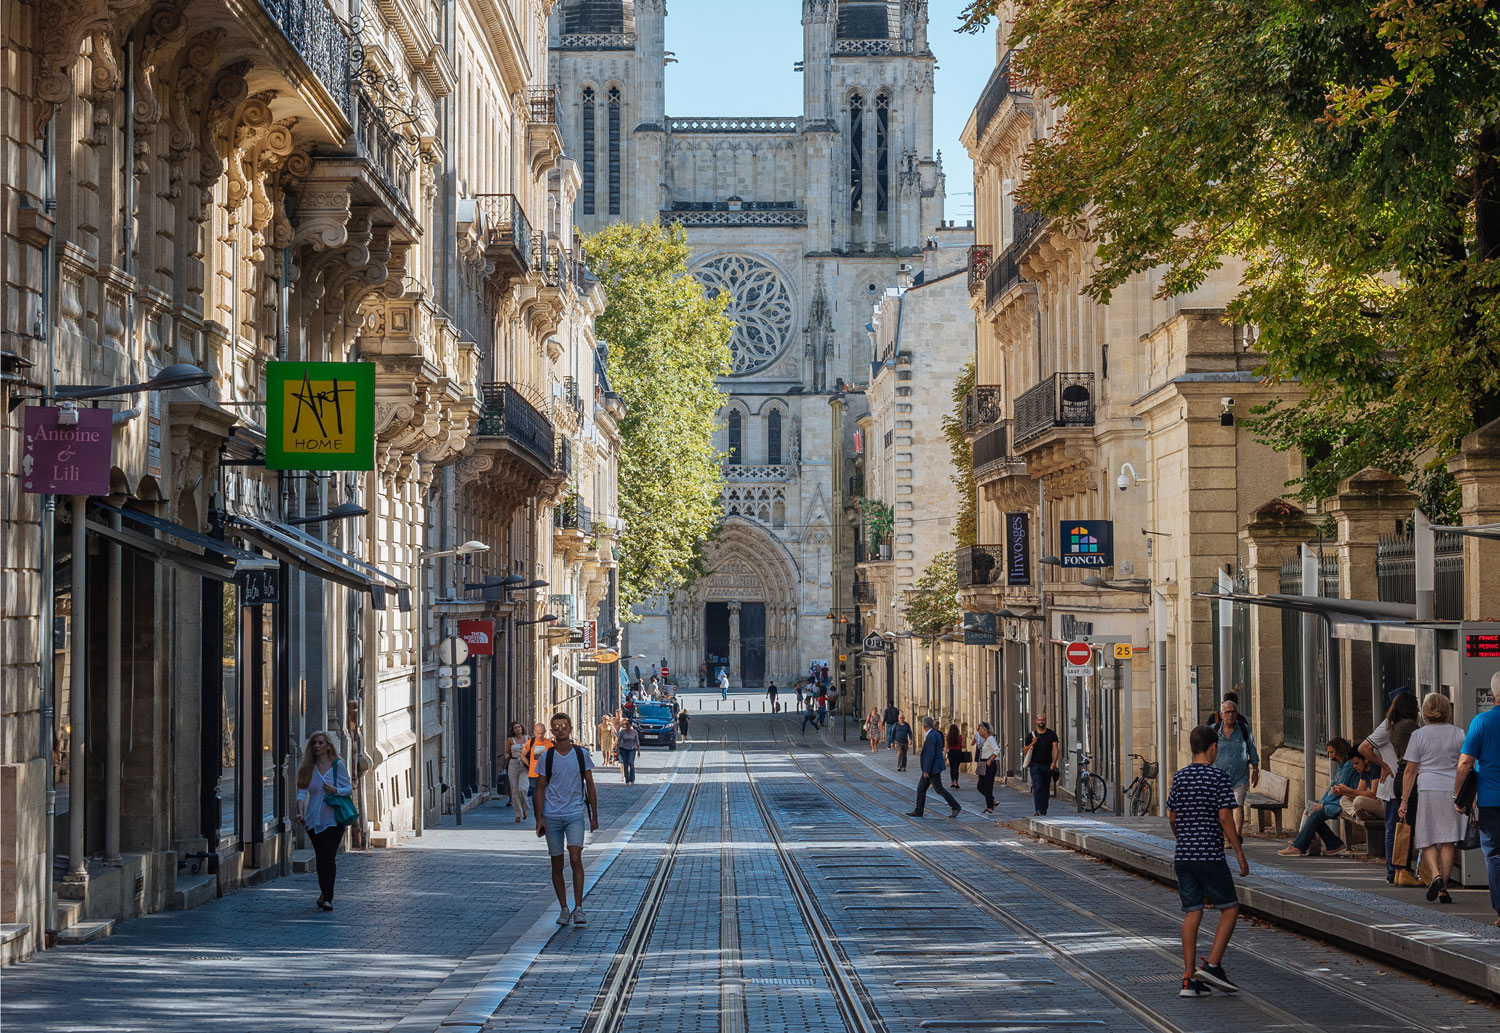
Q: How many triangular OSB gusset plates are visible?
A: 0